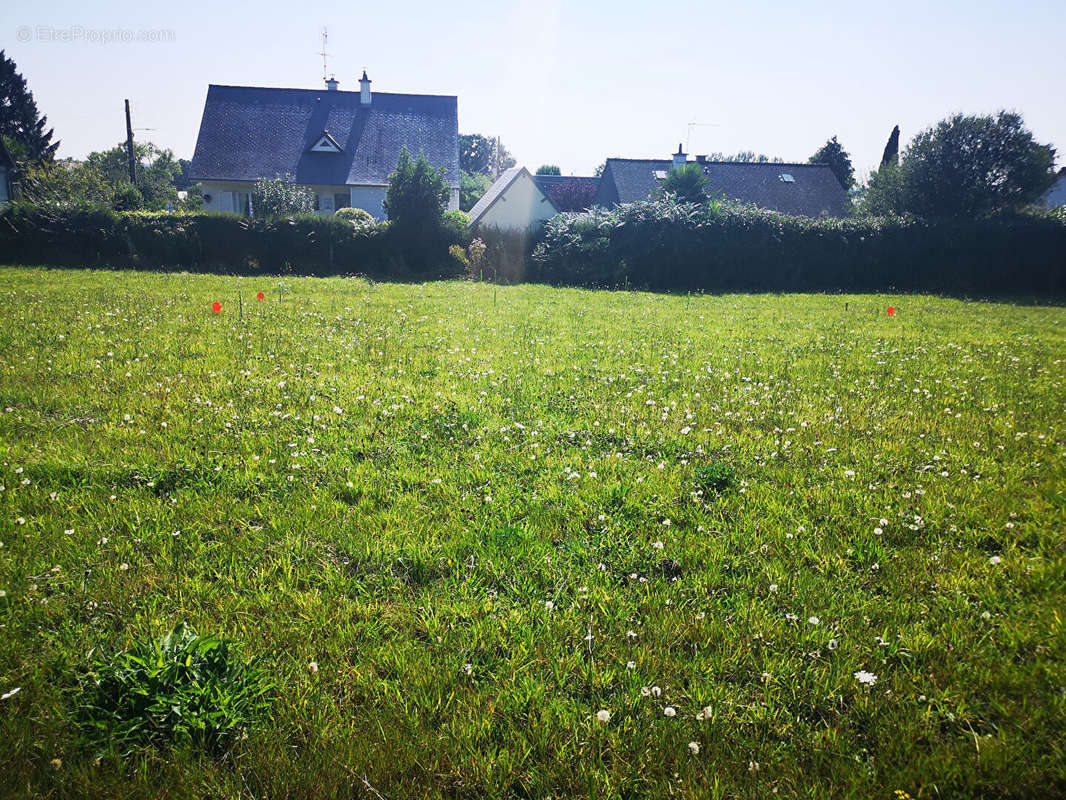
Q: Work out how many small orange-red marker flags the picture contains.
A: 3